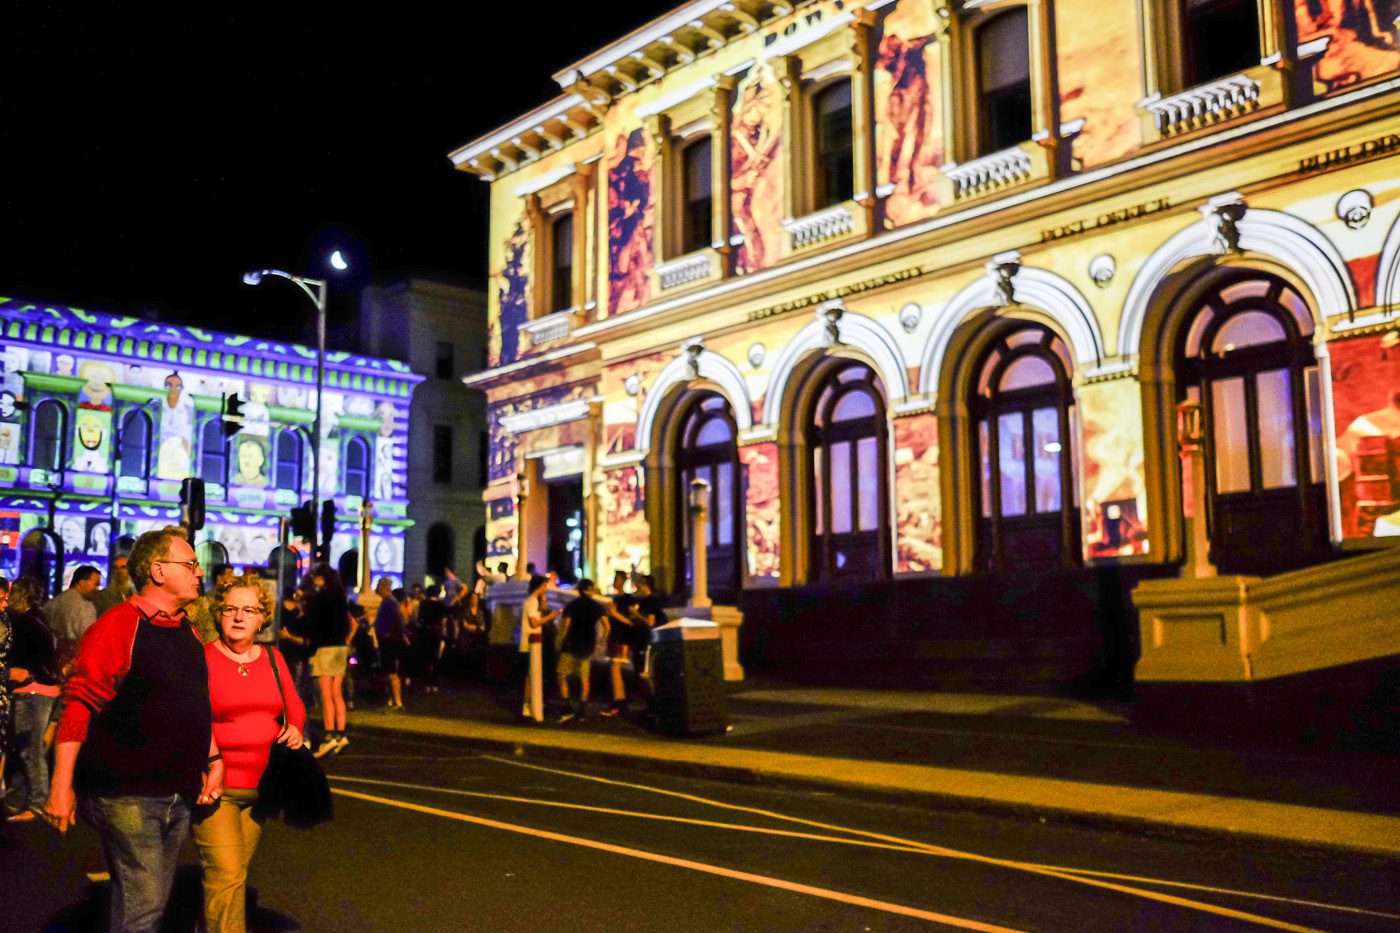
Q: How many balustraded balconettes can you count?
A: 5